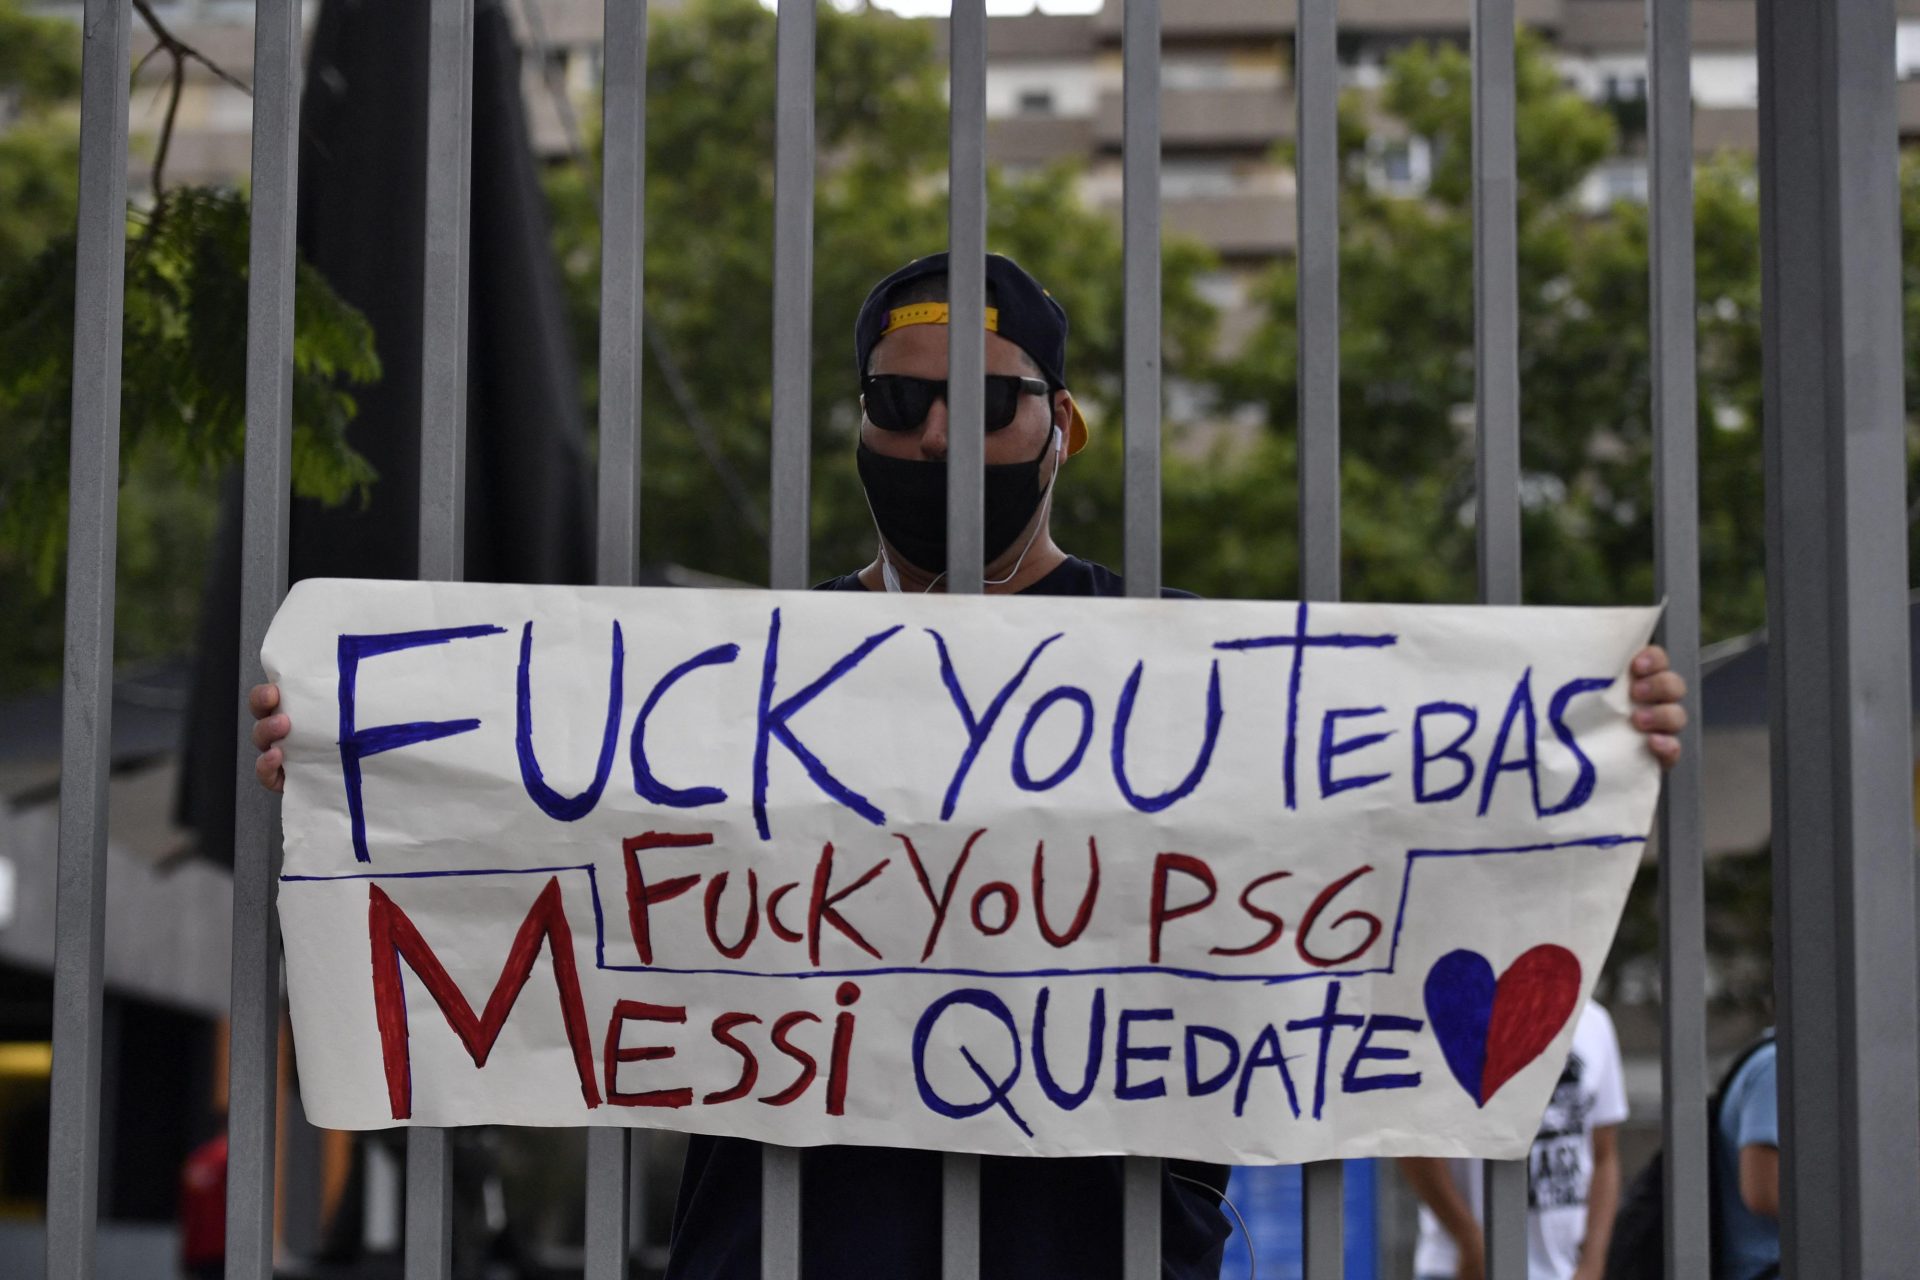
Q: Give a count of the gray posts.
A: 11